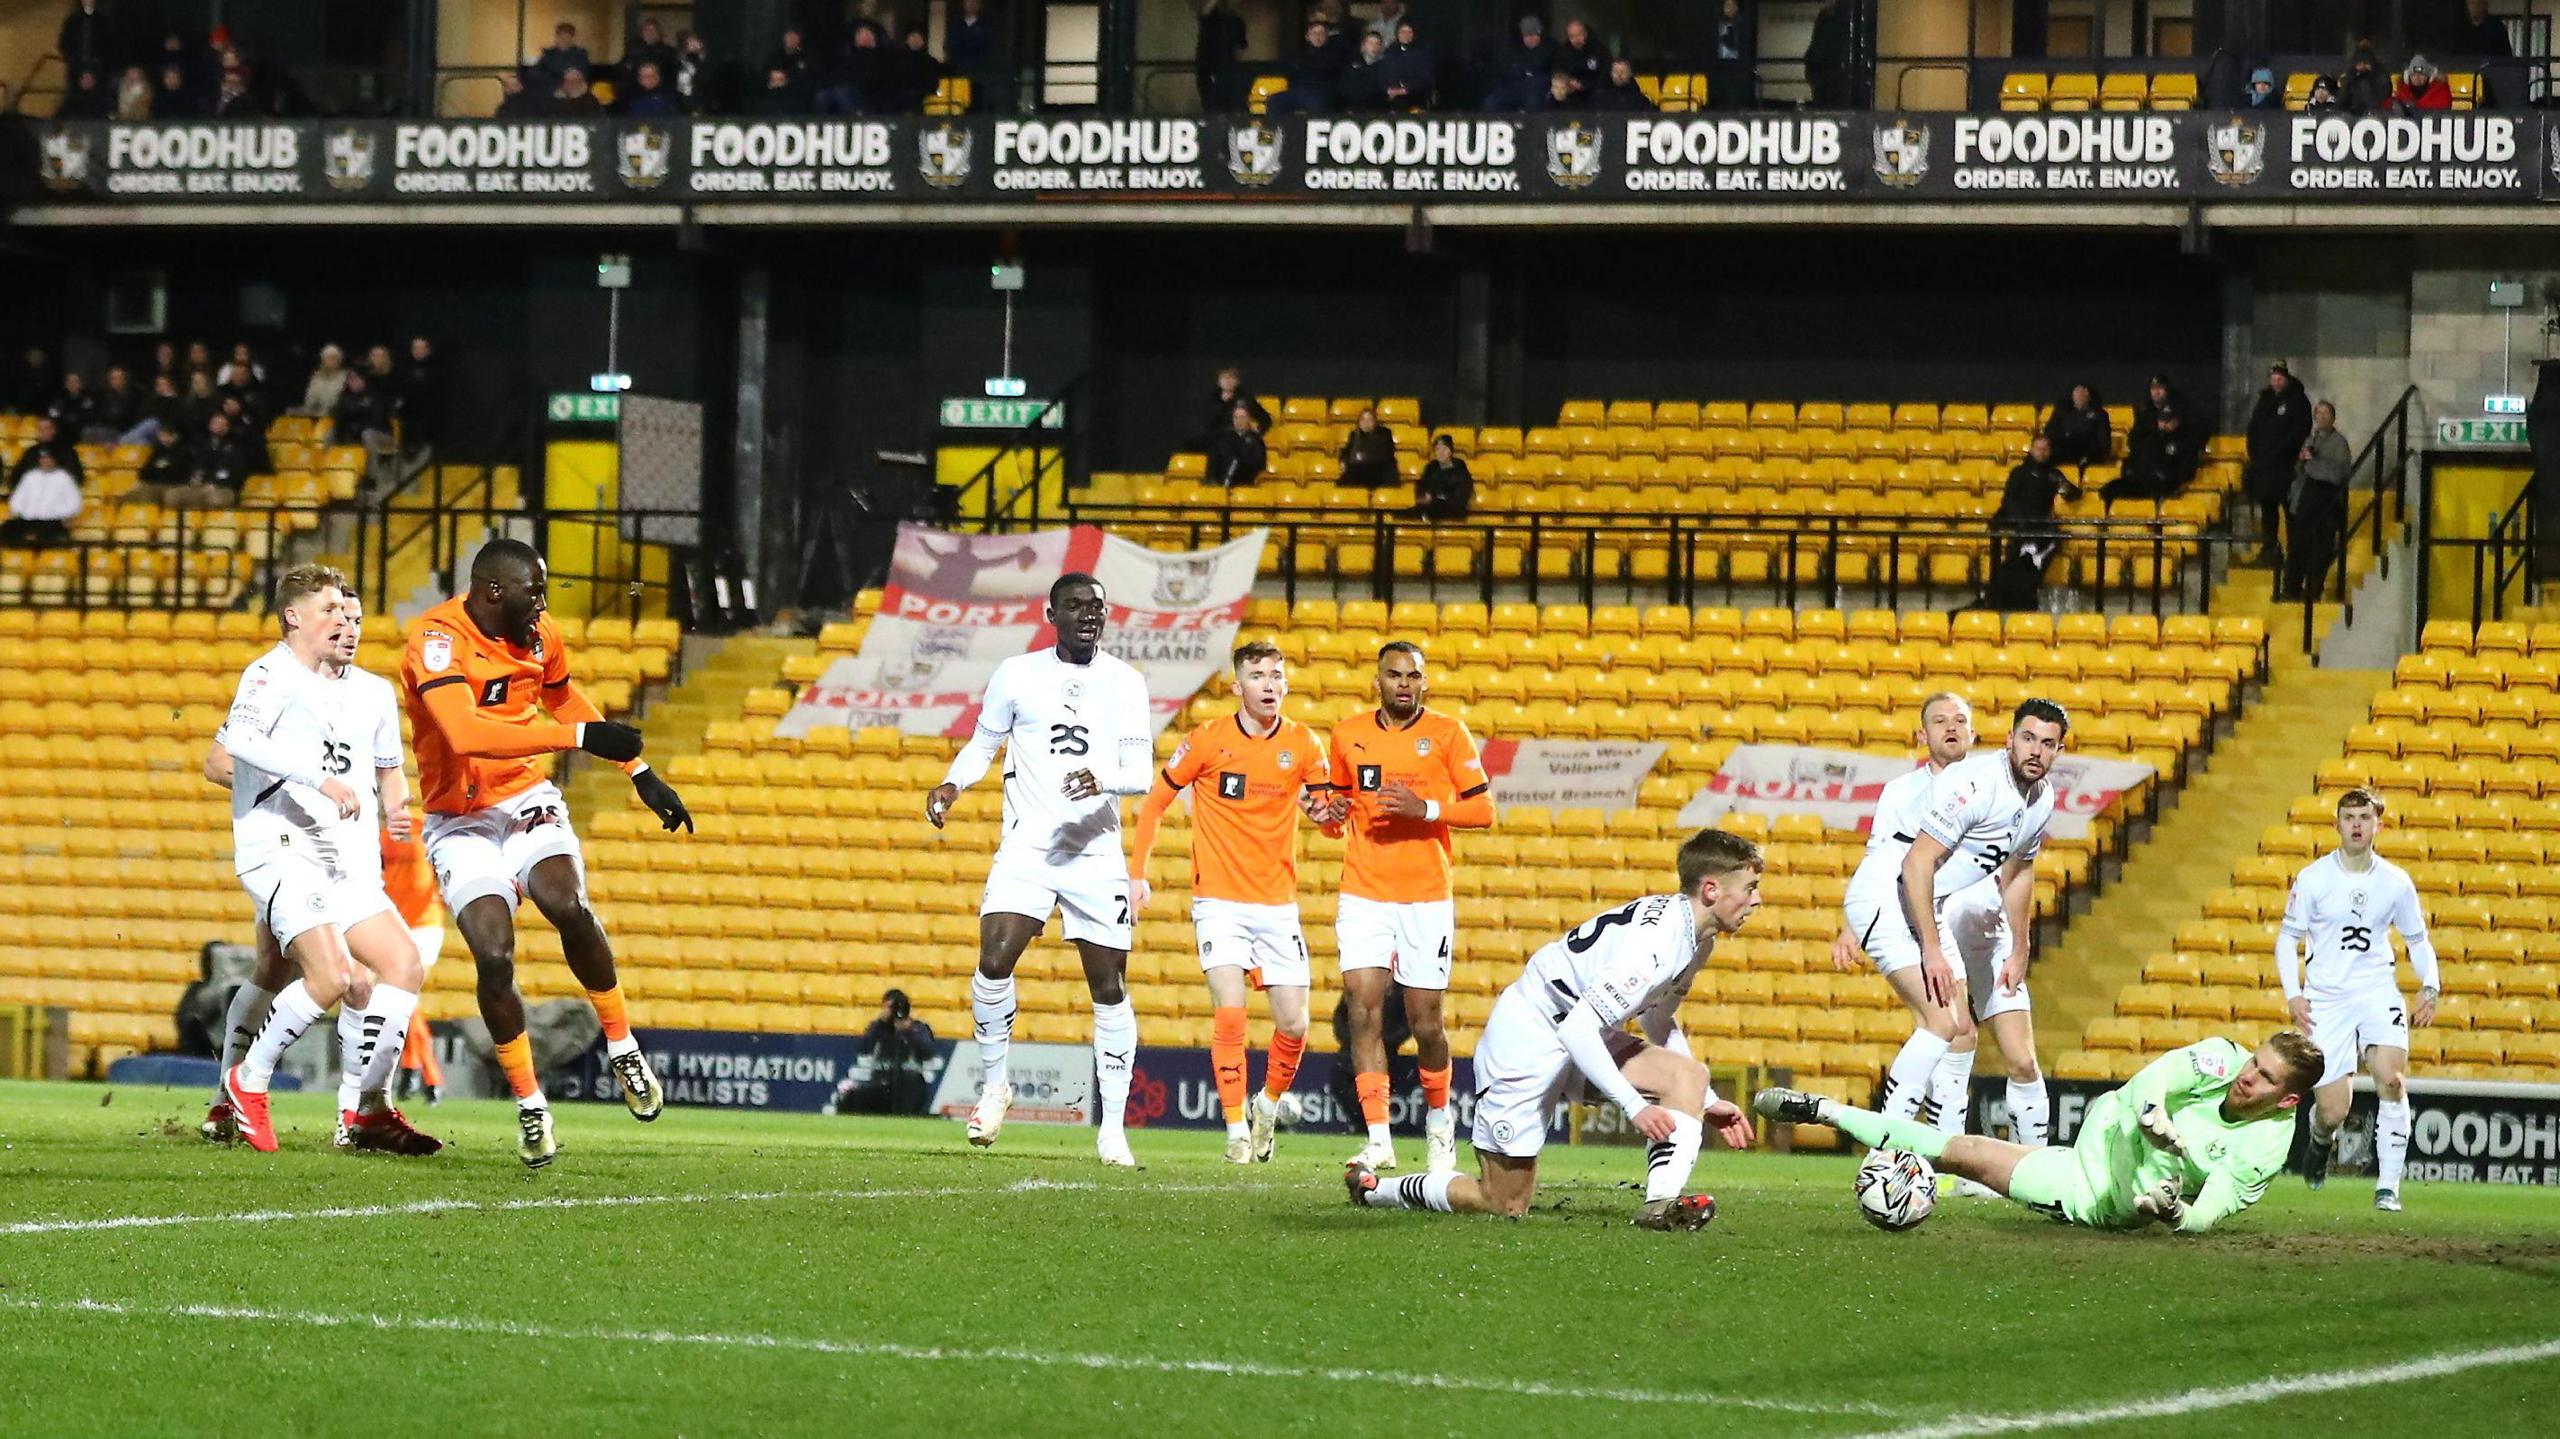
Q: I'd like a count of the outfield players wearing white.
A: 7